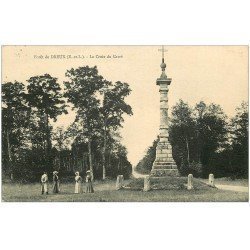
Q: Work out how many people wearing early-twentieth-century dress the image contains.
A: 4